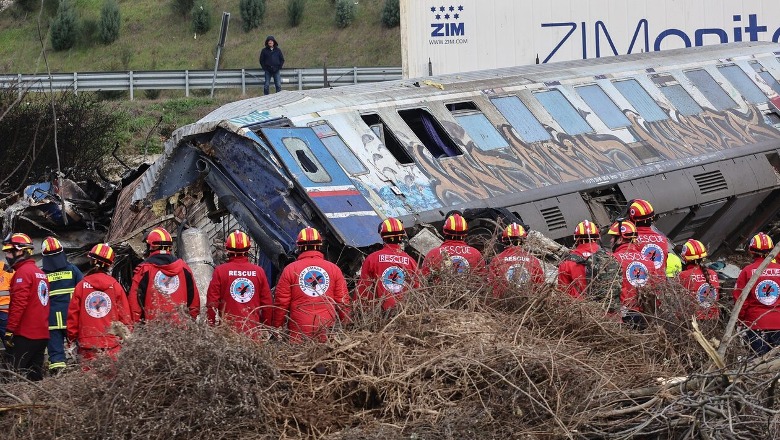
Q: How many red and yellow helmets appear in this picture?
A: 14